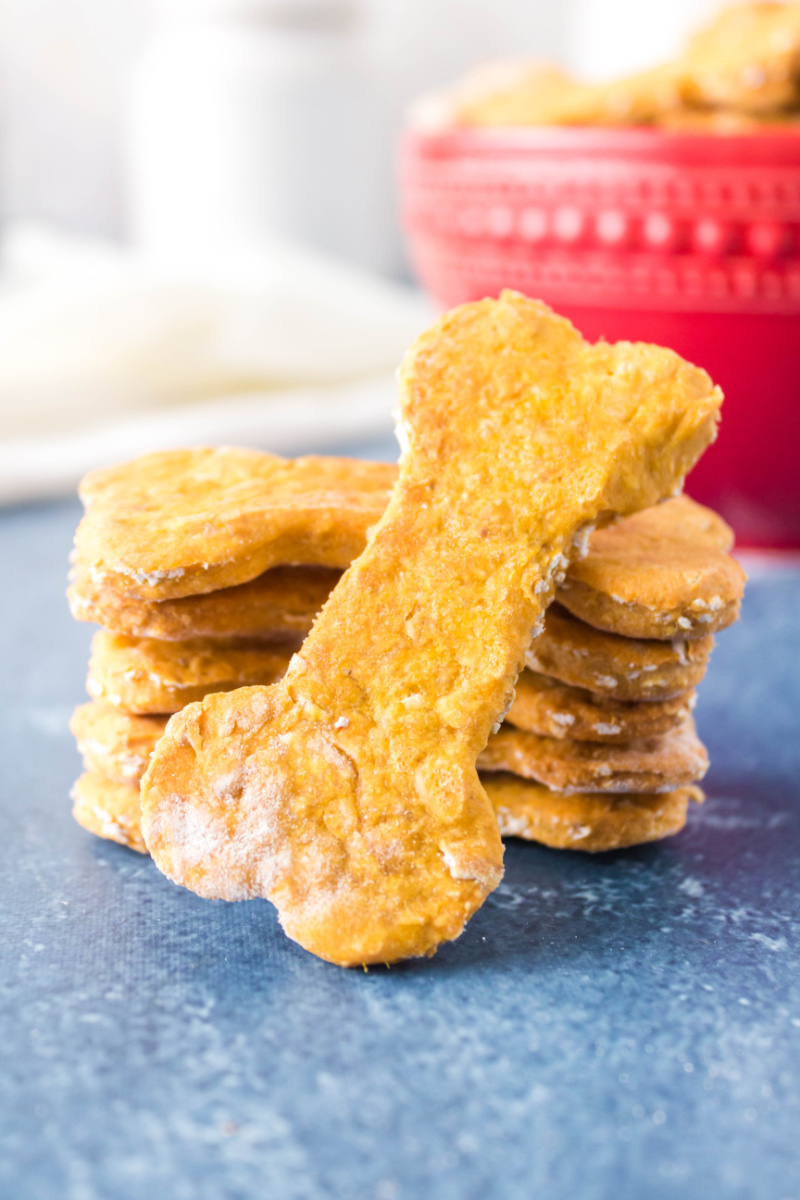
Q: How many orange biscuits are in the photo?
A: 6